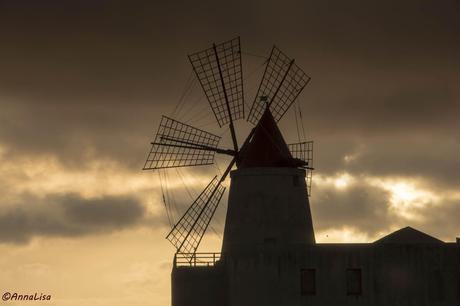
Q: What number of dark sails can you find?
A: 5